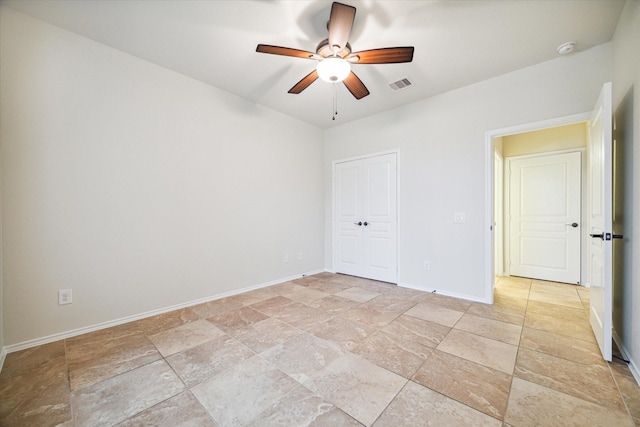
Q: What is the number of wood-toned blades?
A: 5